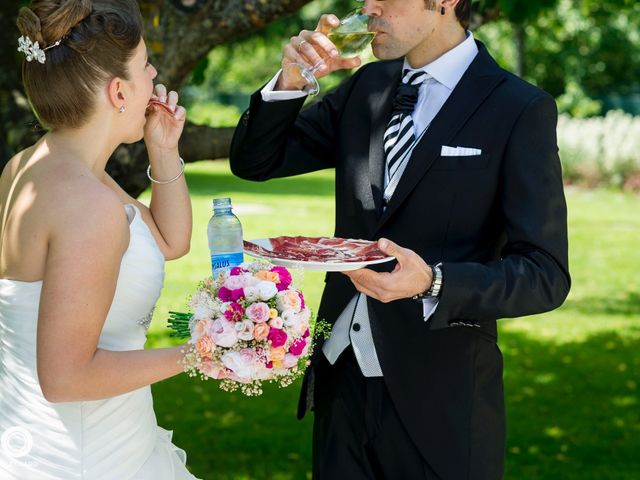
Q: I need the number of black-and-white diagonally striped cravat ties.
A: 1